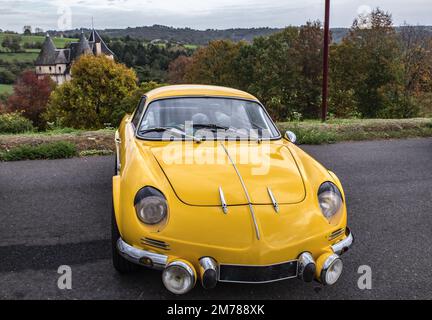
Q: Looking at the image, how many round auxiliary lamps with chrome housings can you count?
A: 2